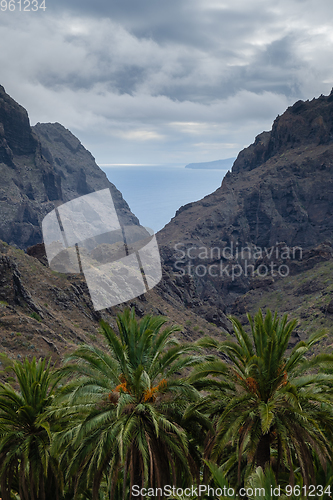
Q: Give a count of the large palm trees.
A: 3